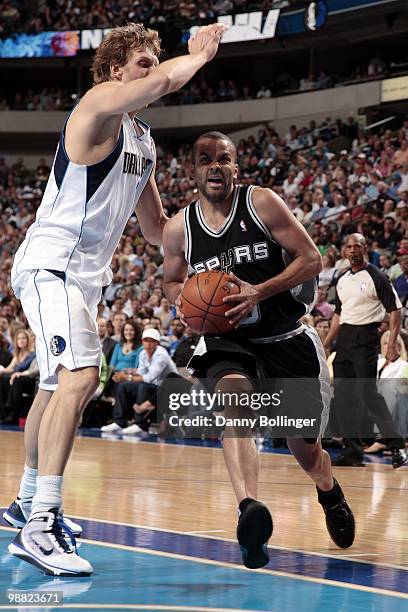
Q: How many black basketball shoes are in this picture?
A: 2